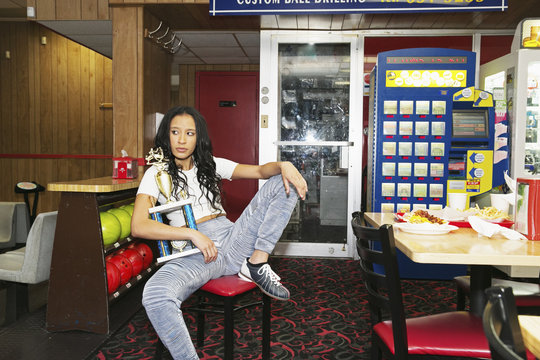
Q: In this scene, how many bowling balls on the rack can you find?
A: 7